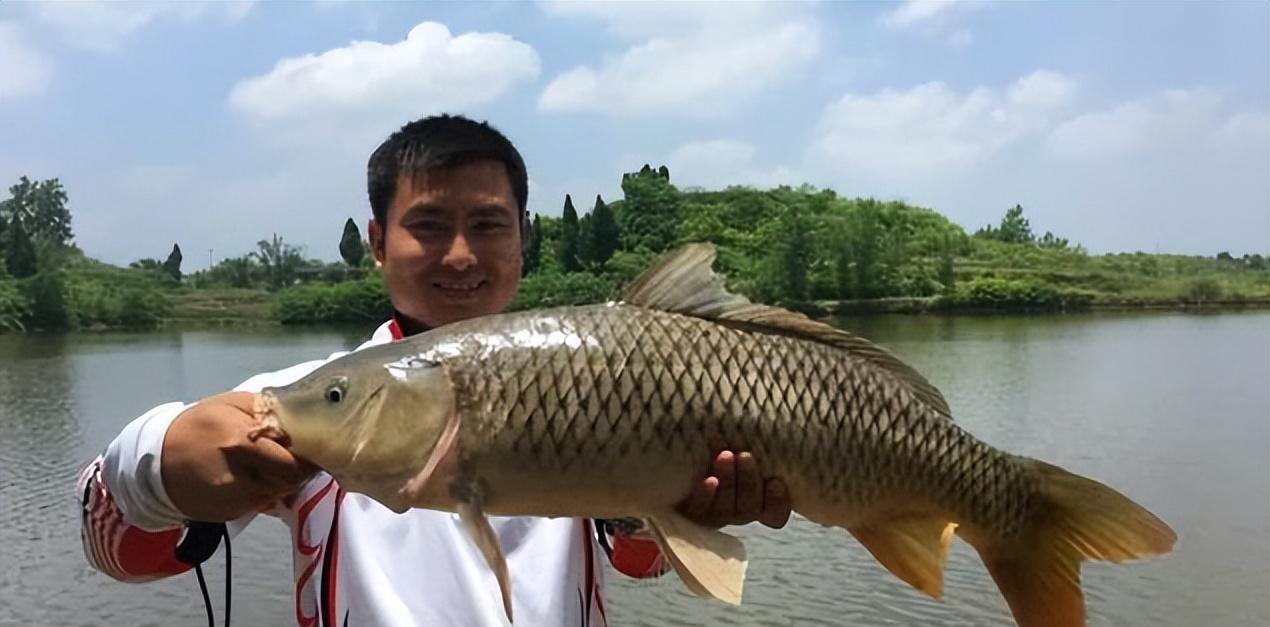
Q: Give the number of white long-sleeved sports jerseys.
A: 1